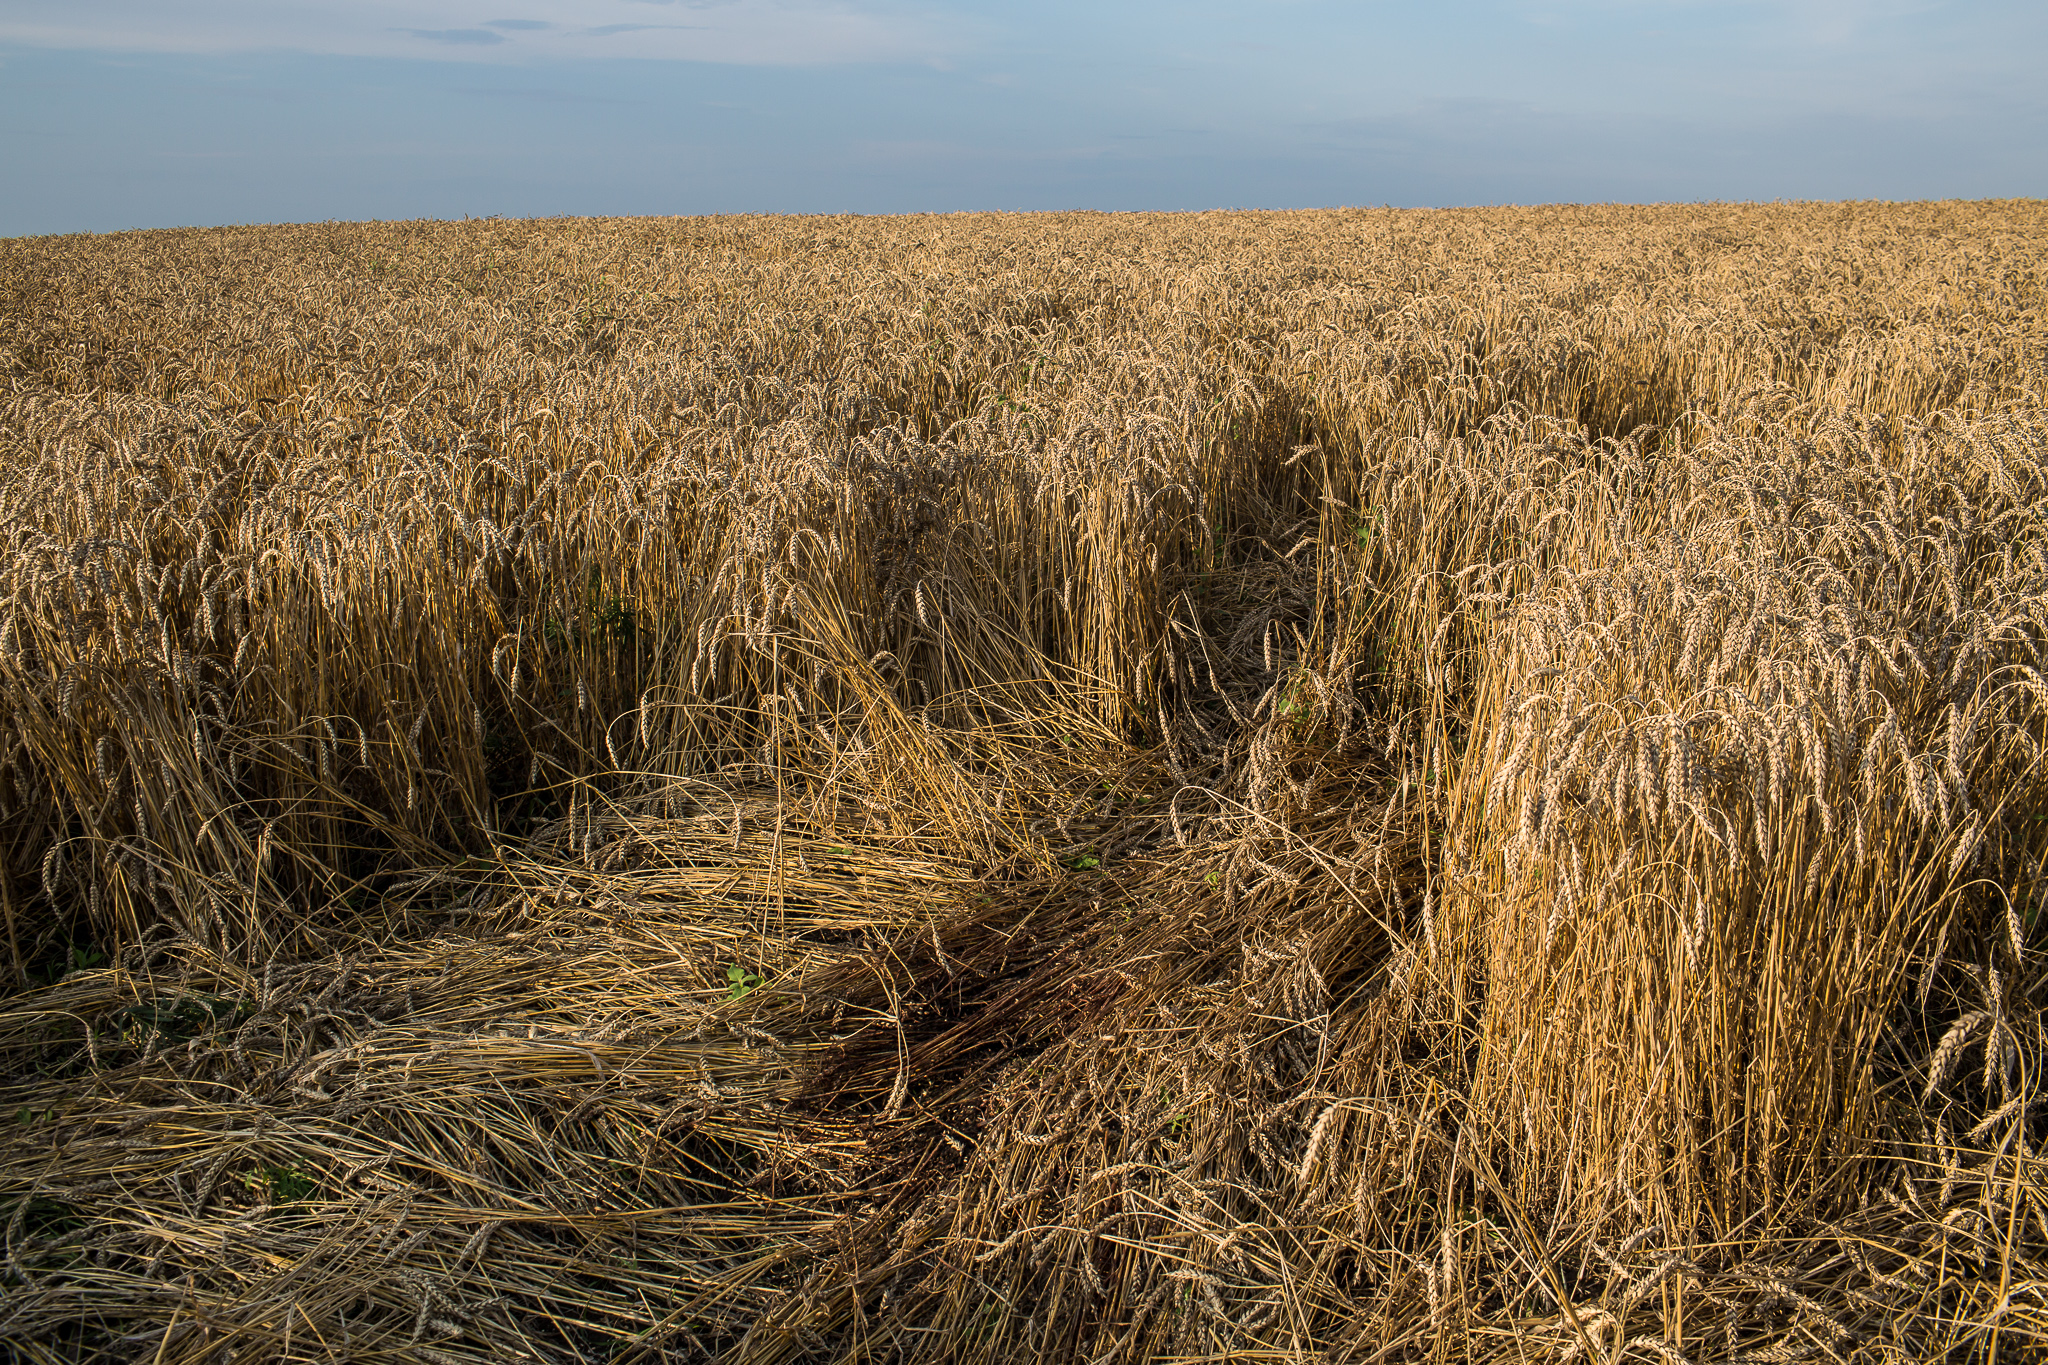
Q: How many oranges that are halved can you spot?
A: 0